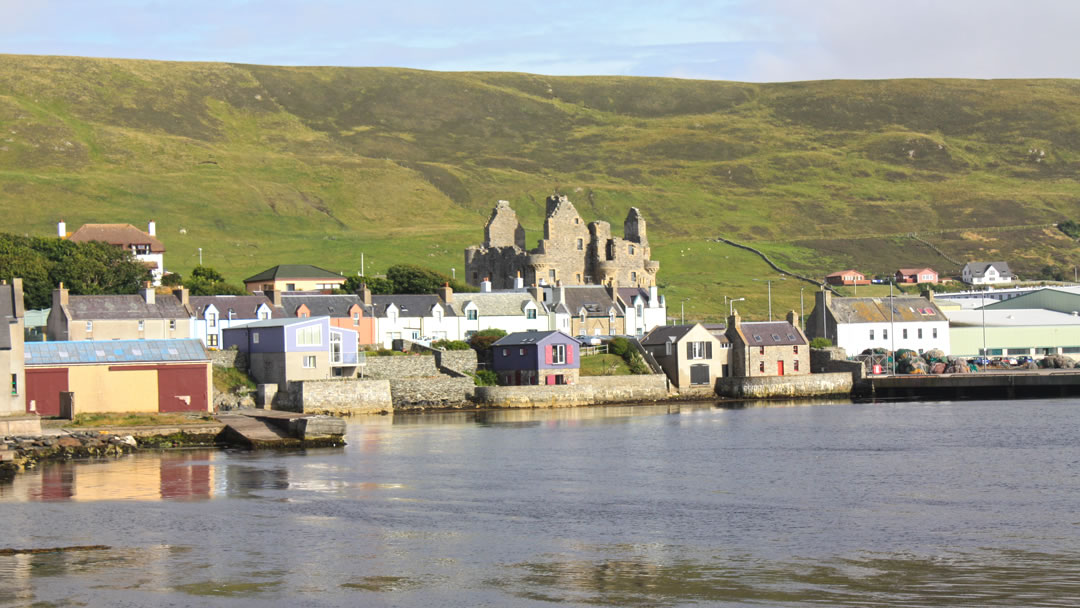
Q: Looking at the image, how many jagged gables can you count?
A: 3